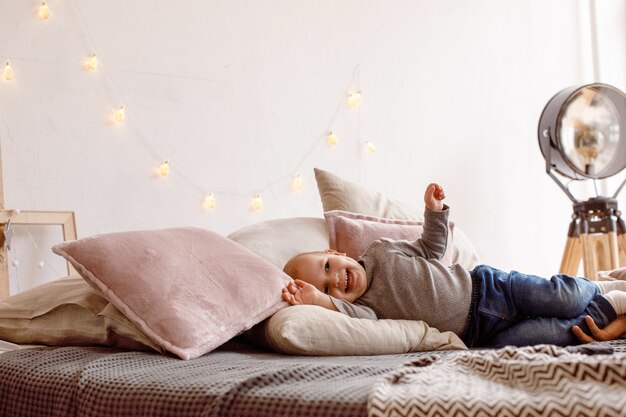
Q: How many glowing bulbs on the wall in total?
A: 11